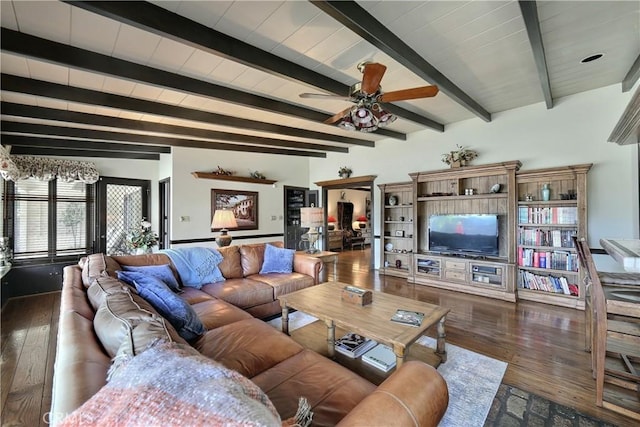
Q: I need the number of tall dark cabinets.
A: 1